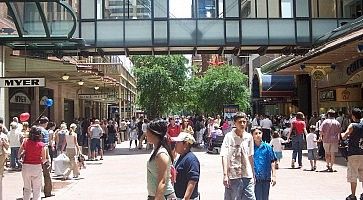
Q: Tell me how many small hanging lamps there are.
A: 3